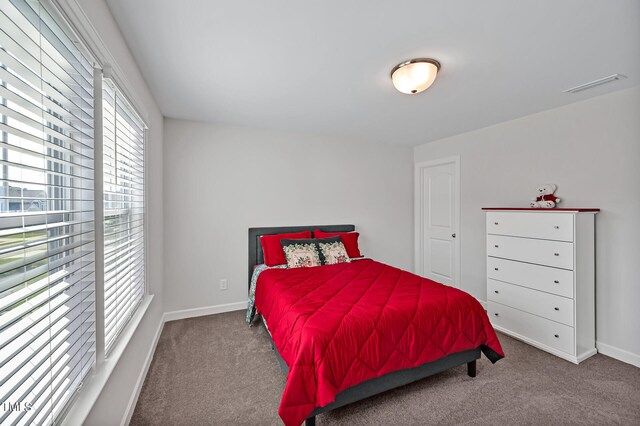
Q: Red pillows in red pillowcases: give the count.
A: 2